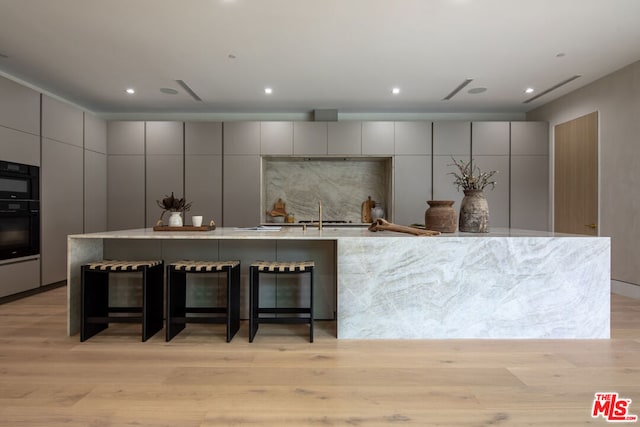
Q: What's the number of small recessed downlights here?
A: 4